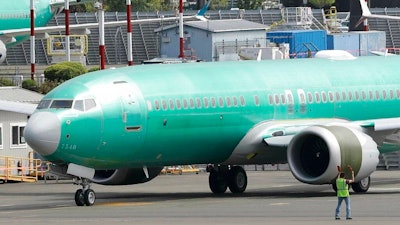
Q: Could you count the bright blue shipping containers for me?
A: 1